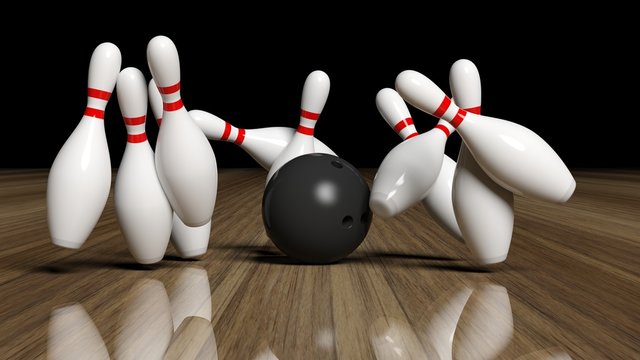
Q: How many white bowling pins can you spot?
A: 10